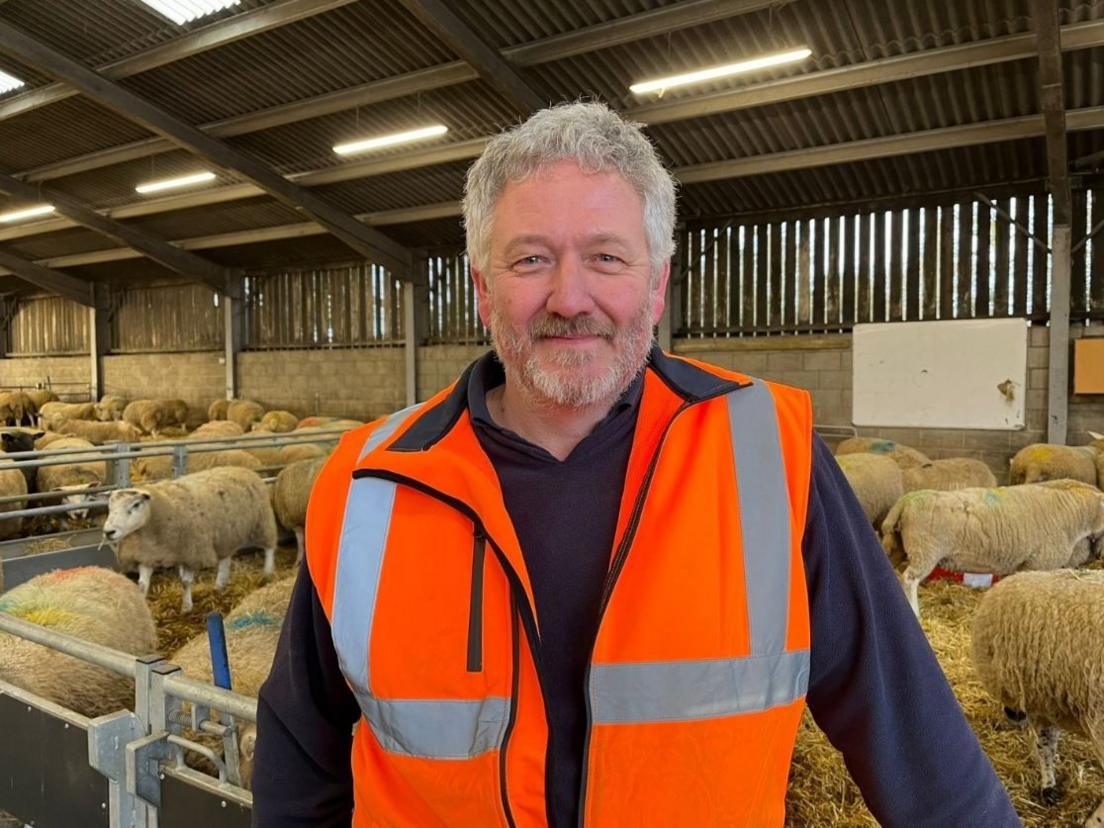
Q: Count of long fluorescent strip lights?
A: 4